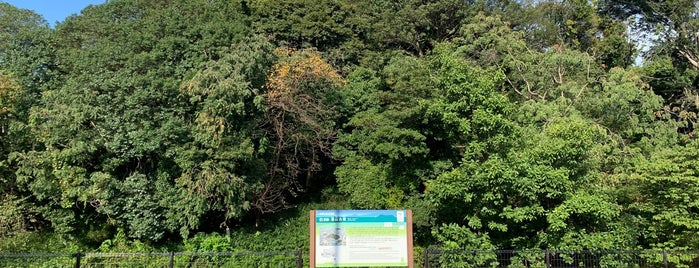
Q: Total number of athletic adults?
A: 0